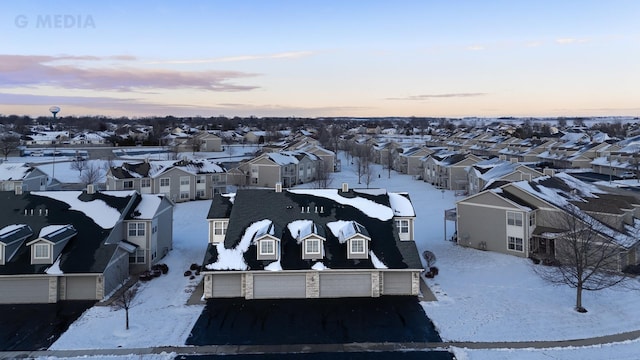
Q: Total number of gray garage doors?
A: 6